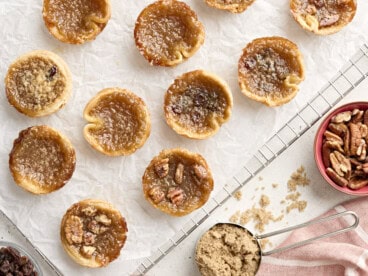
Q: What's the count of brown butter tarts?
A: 11